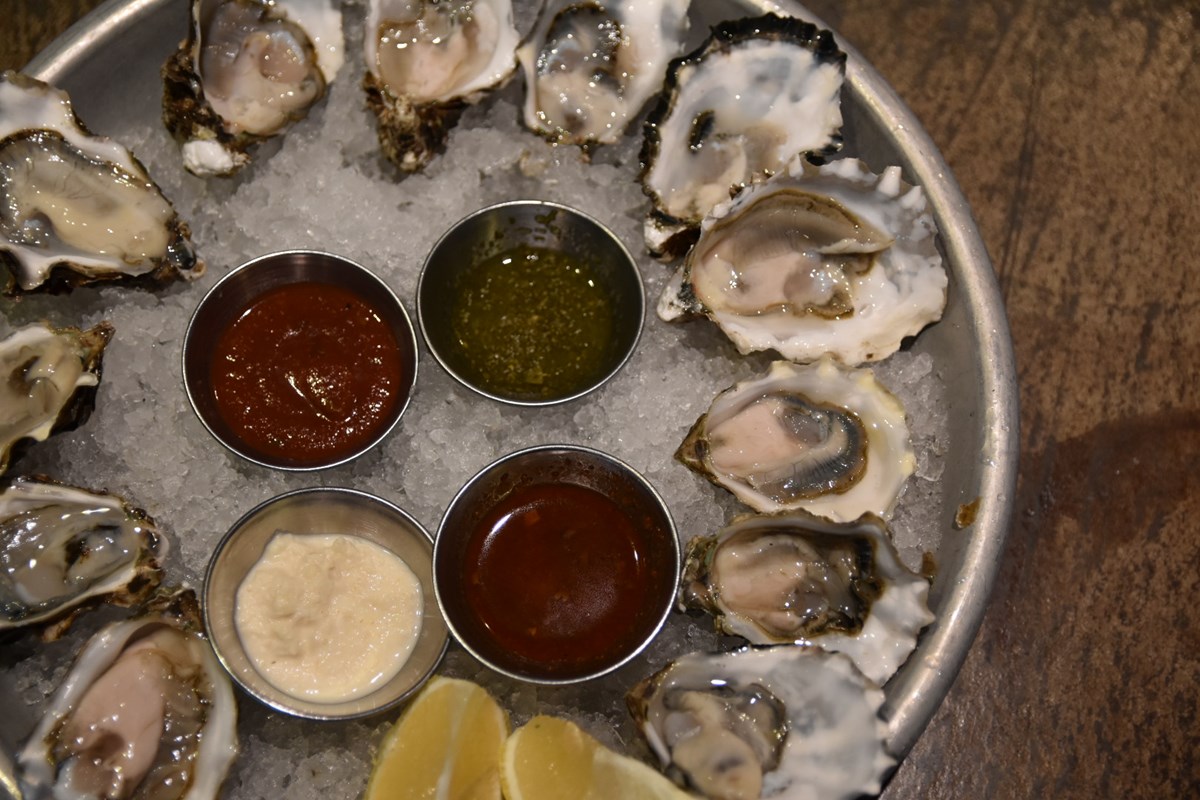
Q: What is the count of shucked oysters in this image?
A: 12